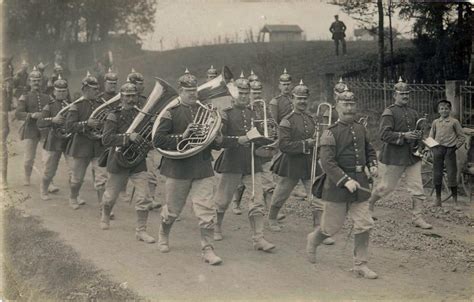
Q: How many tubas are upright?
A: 1